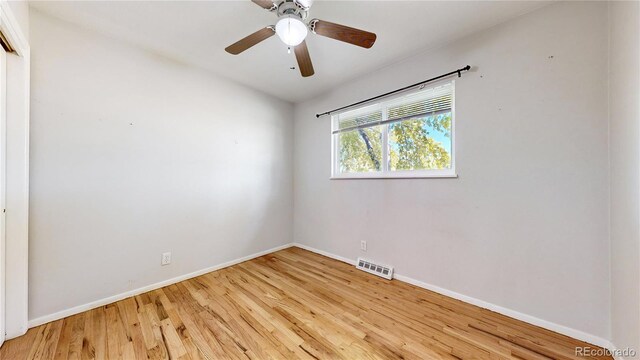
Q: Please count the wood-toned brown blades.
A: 4